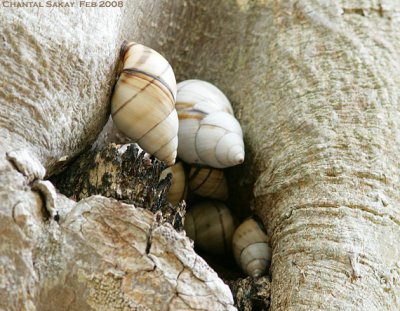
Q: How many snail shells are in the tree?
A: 6